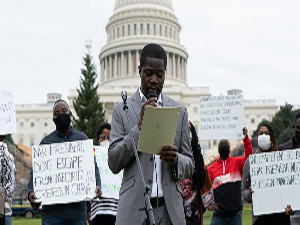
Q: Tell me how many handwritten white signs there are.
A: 5